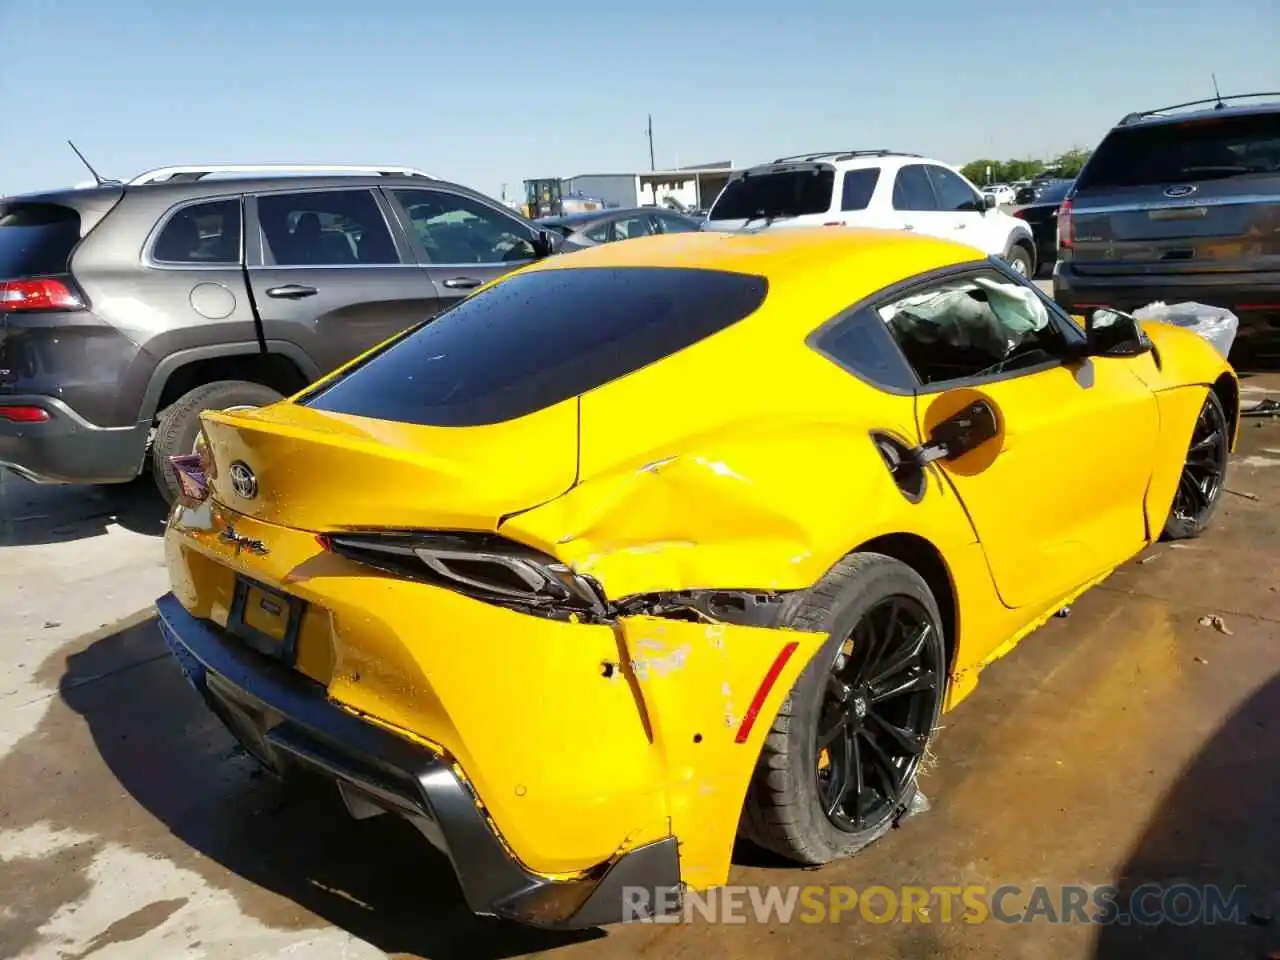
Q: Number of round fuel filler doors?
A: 2